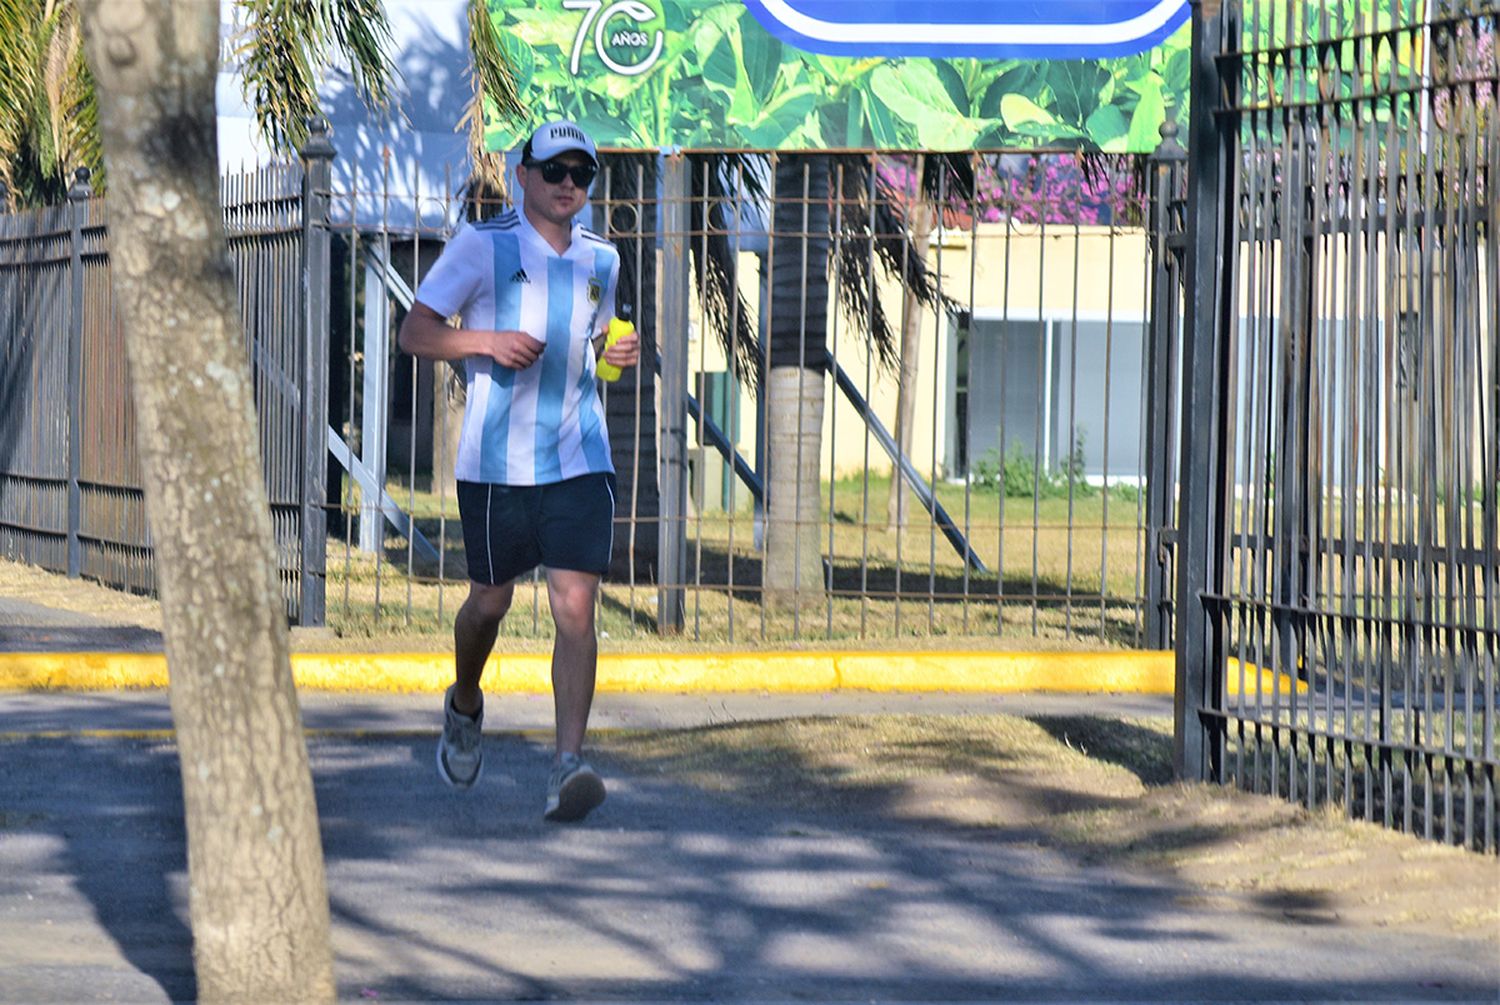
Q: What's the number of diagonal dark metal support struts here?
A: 2